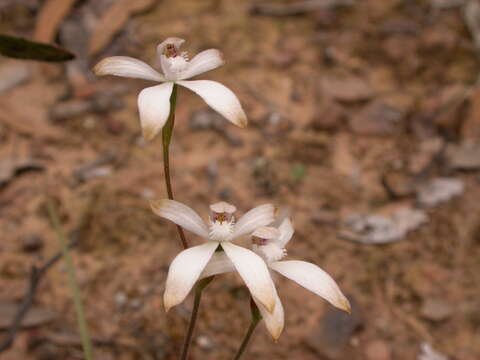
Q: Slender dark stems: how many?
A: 3